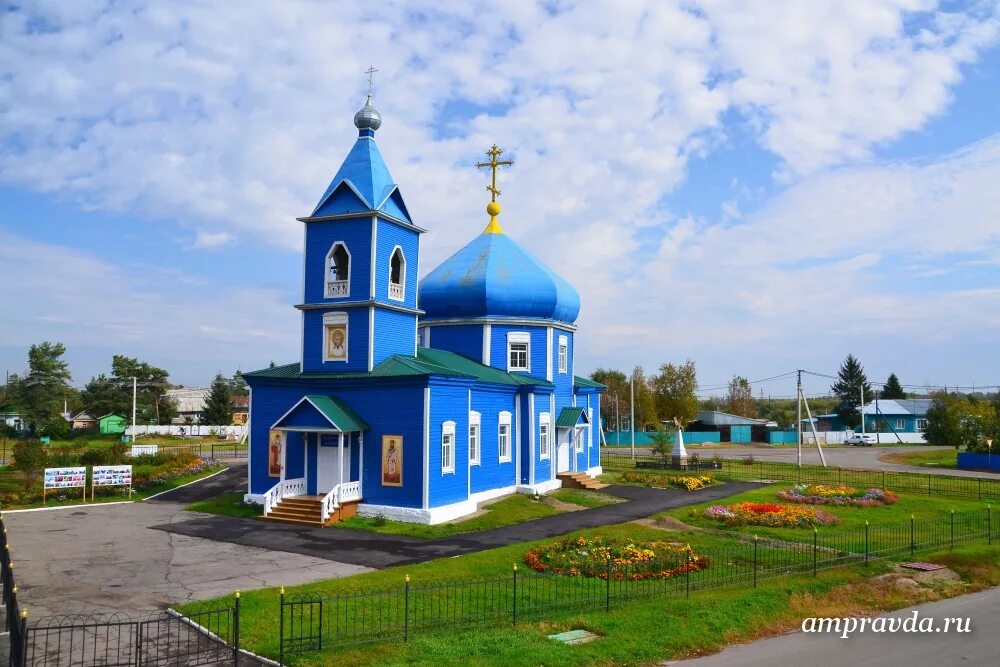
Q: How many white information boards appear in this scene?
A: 2